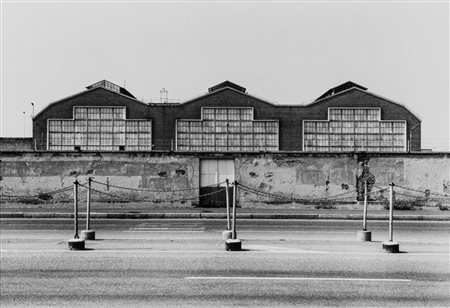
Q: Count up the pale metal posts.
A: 6